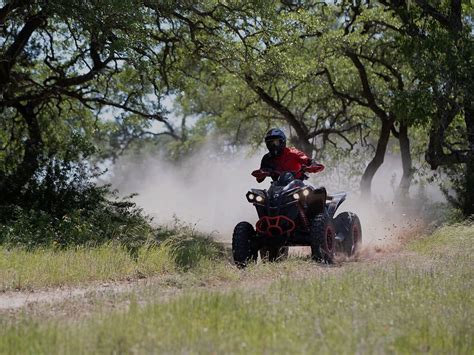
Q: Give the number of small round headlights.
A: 4